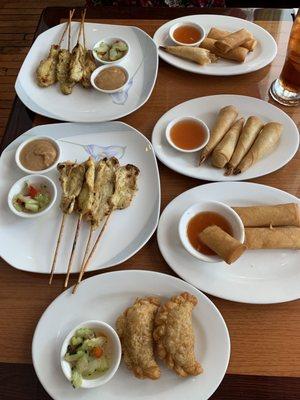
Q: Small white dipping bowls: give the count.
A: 8